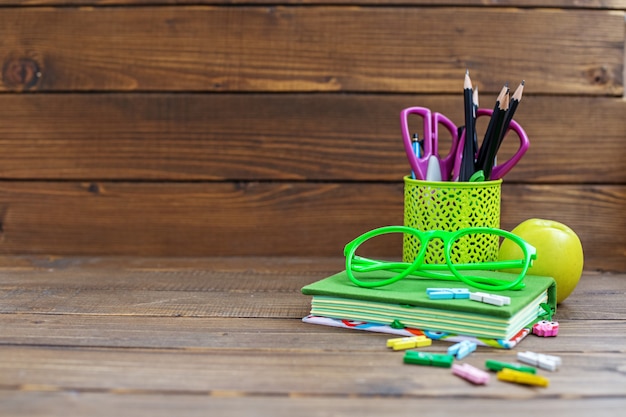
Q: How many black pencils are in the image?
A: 5